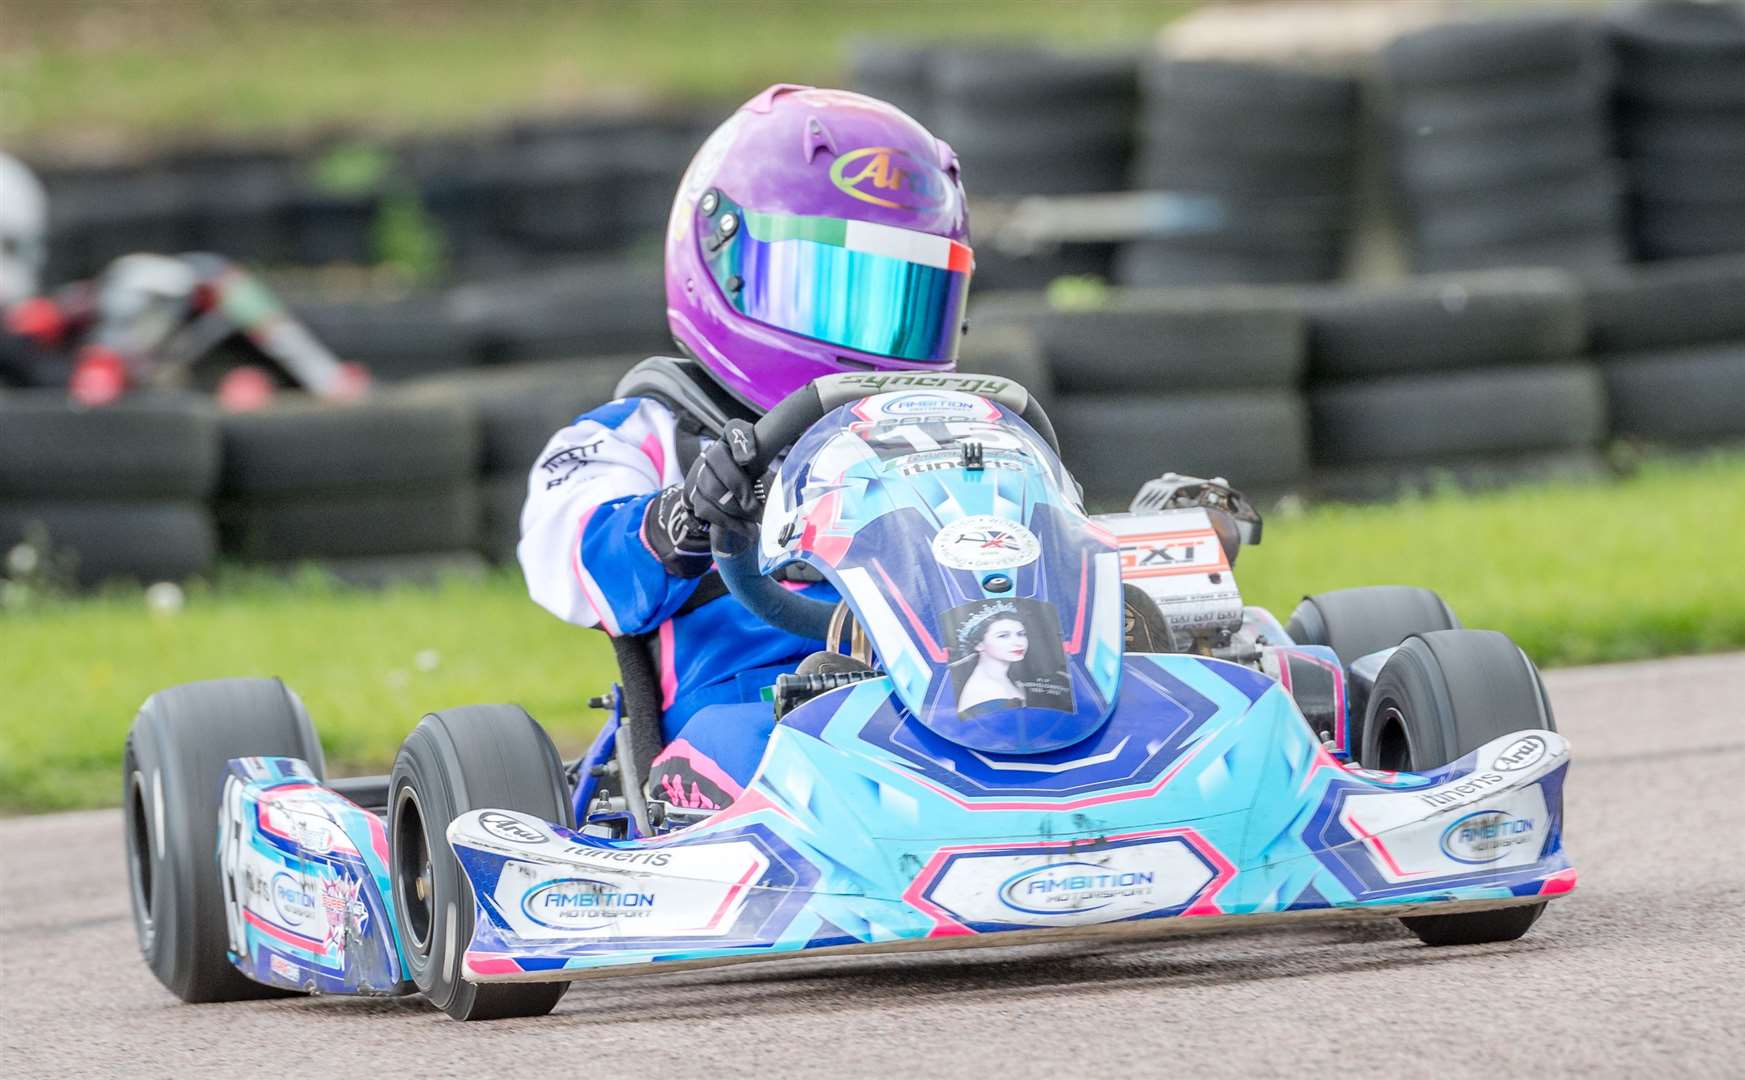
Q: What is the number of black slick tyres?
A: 4